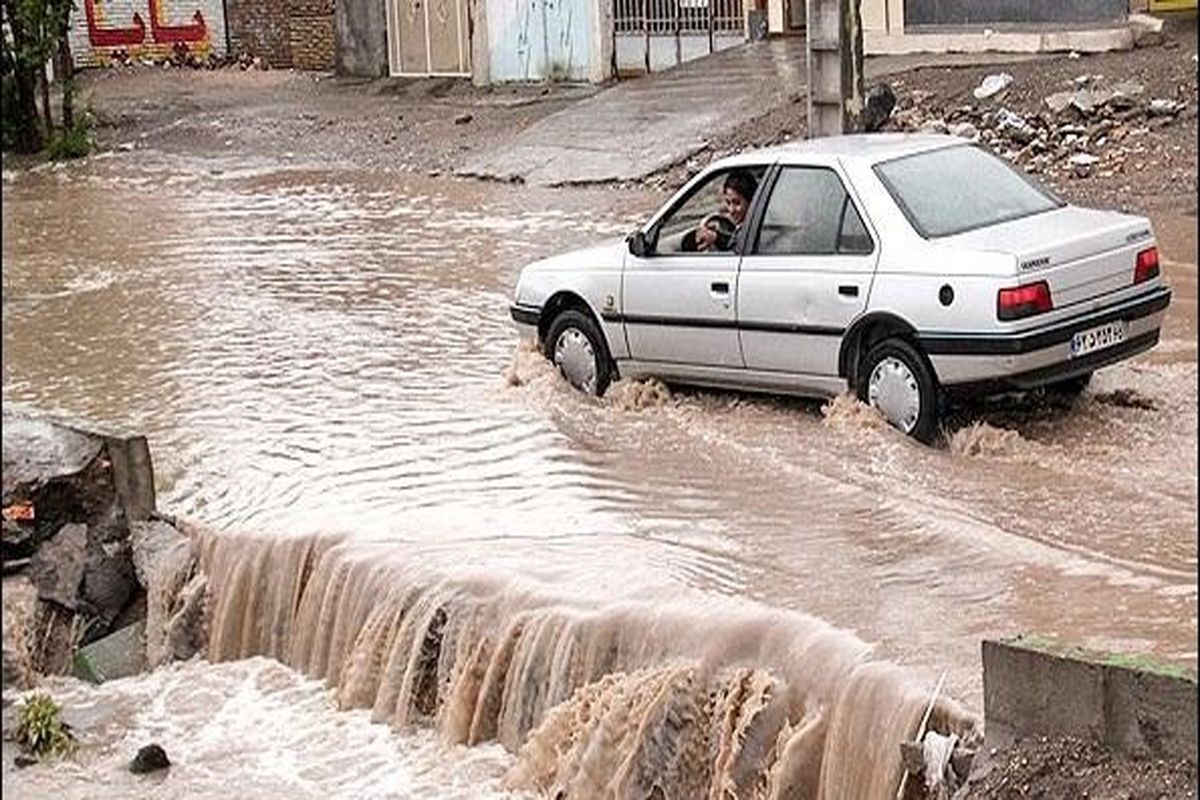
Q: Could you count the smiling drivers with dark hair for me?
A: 1